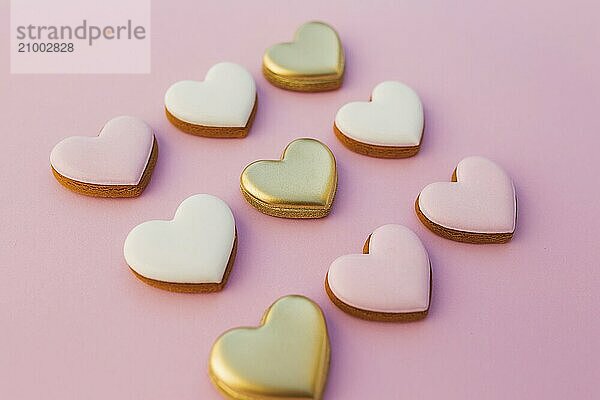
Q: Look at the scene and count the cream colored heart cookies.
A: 3